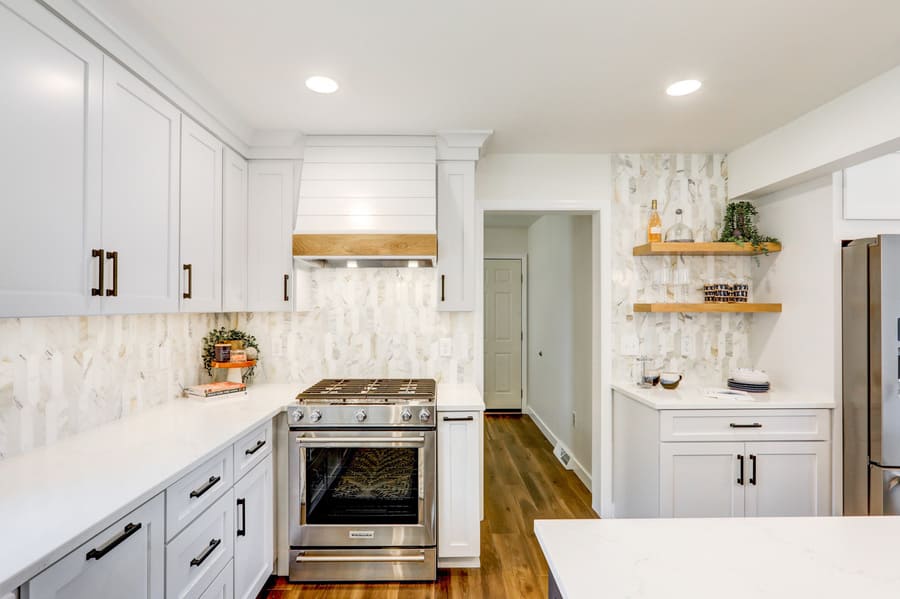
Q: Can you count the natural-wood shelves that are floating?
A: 2